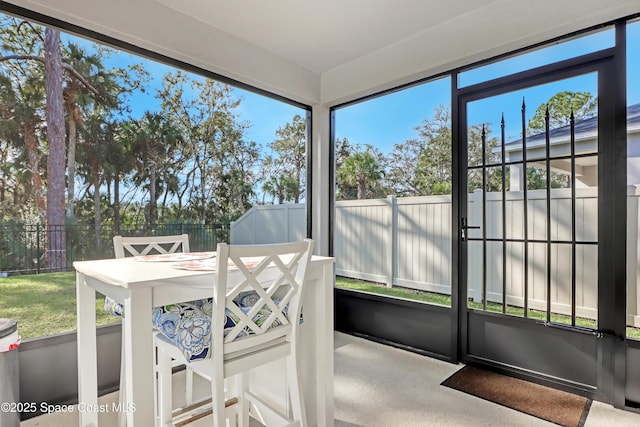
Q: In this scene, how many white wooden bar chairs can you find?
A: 2